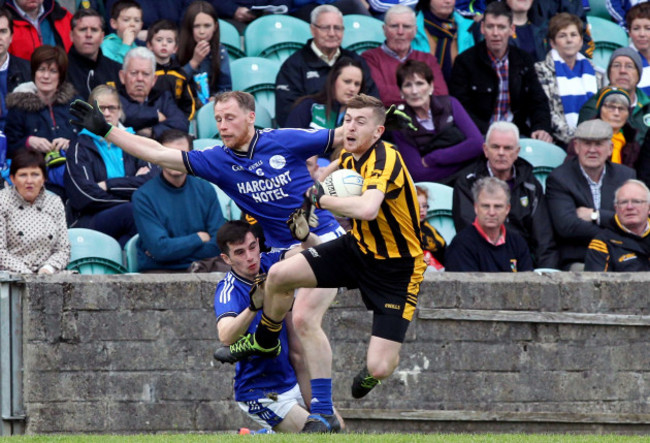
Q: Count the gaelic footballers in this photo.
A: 3